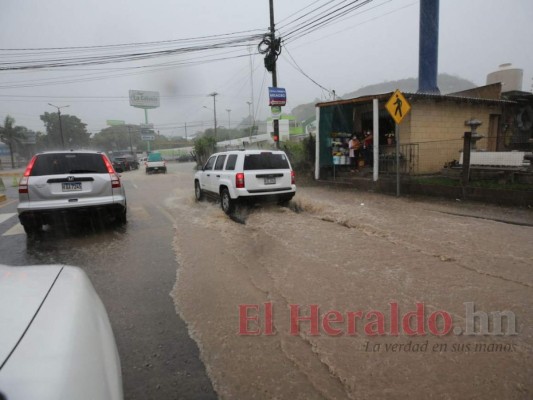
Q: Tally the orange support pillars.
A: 0